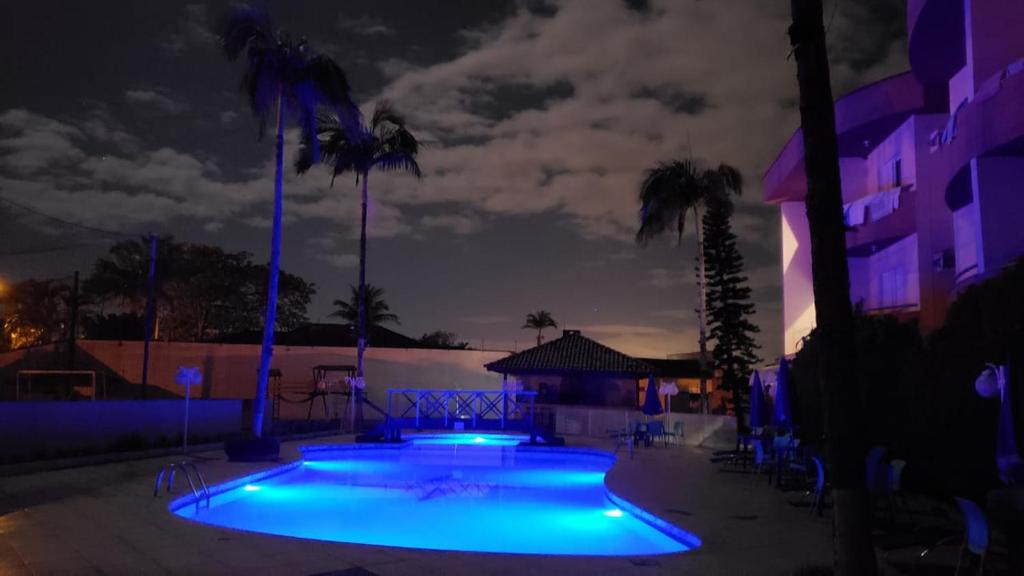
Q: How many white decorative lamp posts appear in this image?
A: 4